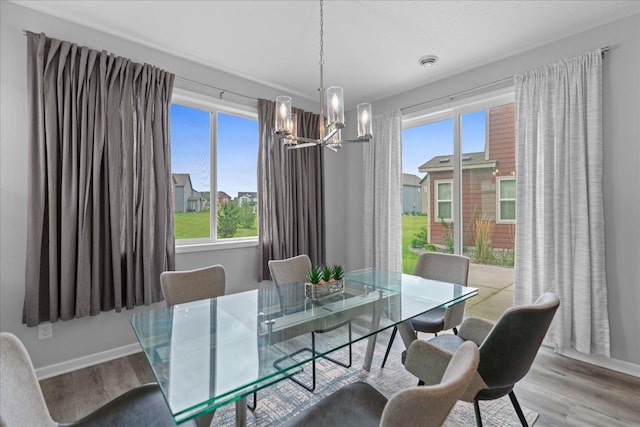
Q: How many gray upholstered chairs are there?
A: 6